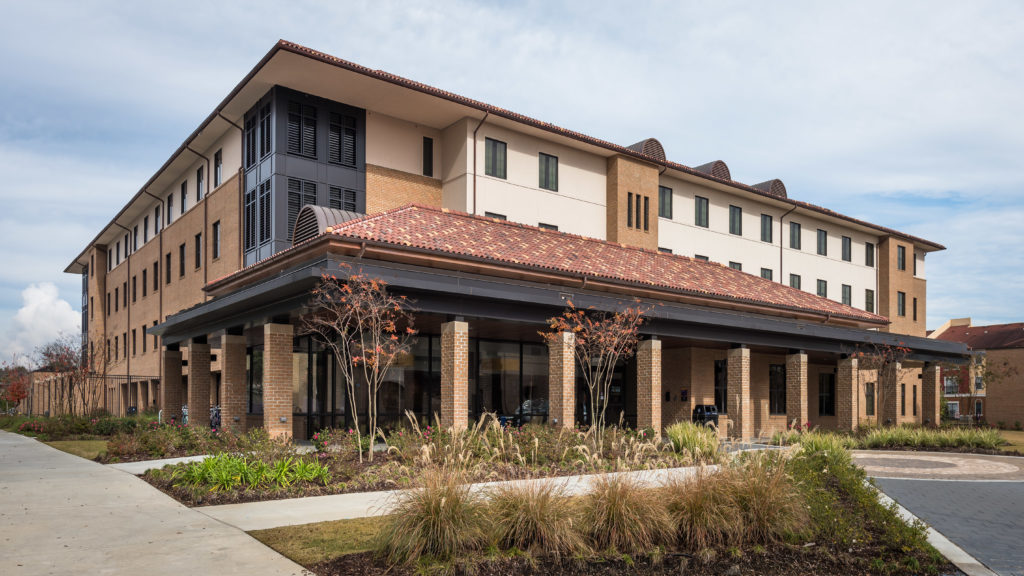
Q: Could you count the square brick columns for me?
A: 12